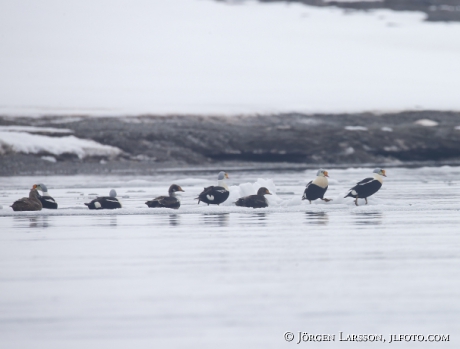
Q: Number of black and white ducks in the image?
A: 5